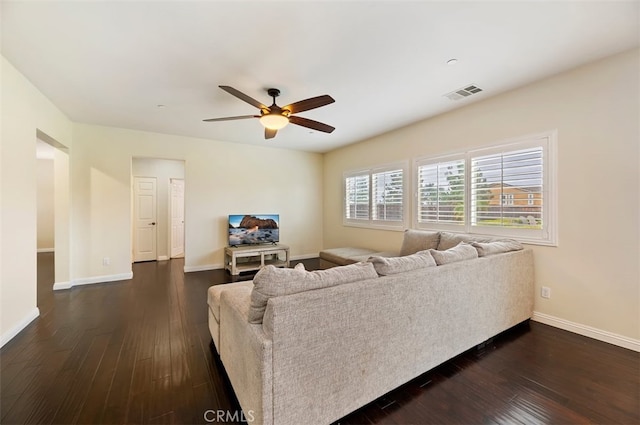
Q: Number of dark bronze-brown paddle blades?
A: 5